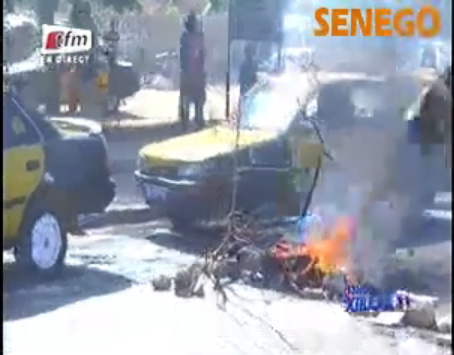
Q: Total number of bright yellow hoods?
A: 1